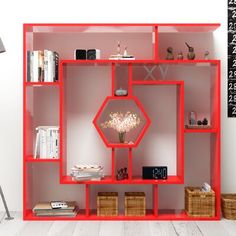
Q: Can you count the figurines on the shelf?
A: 4